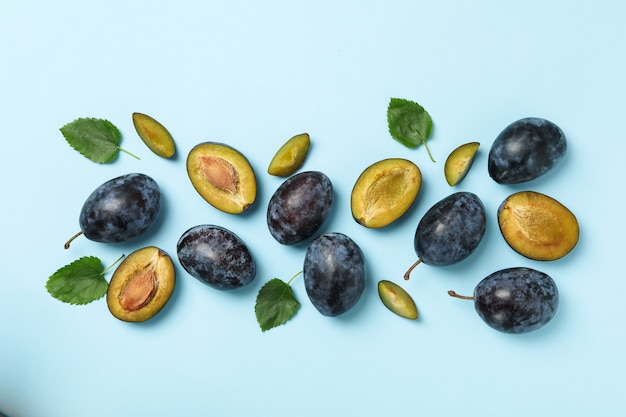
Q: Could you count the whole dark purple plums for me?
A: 7